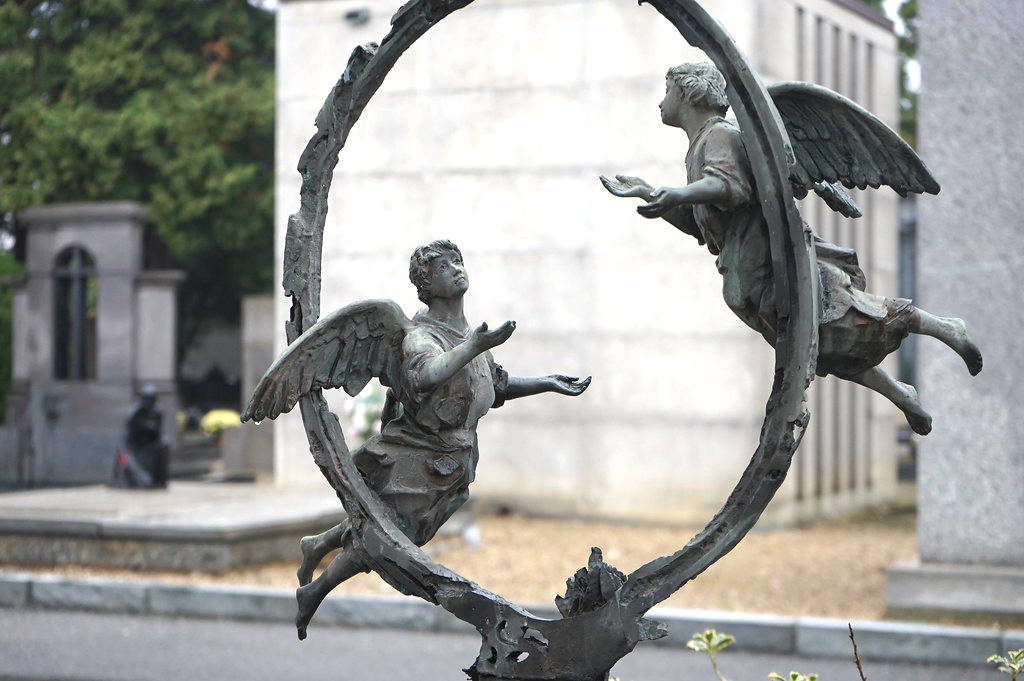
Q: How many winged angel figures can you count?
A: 2